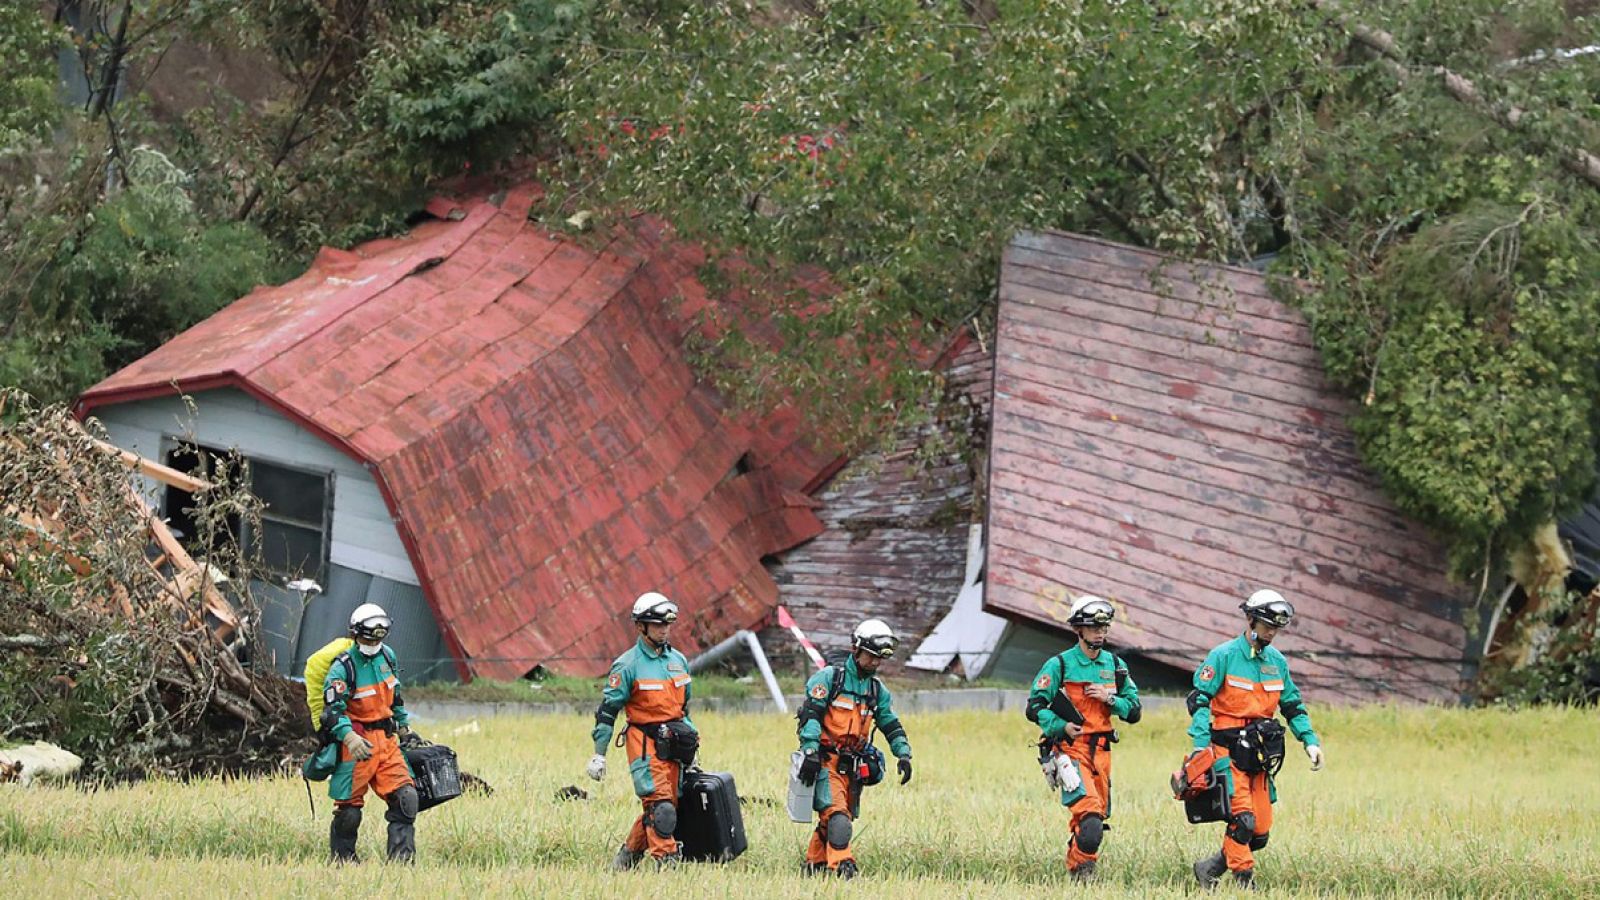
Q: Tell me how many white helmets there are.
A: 5